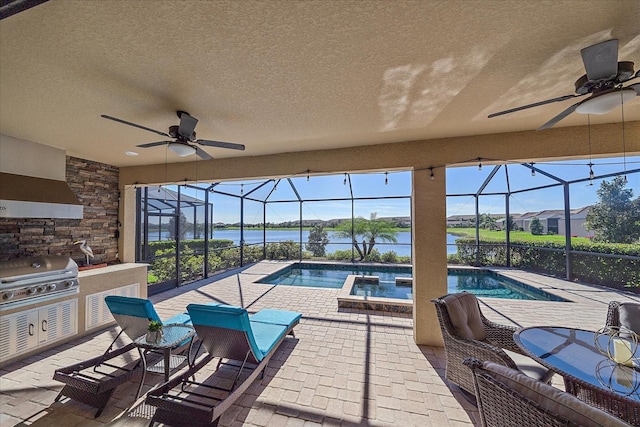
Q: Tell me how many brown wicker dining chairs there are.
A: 3